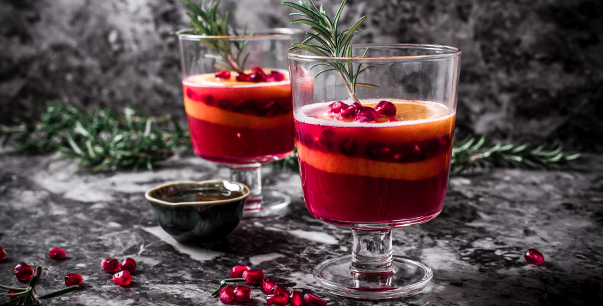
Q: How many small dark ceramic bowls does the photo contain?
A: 1